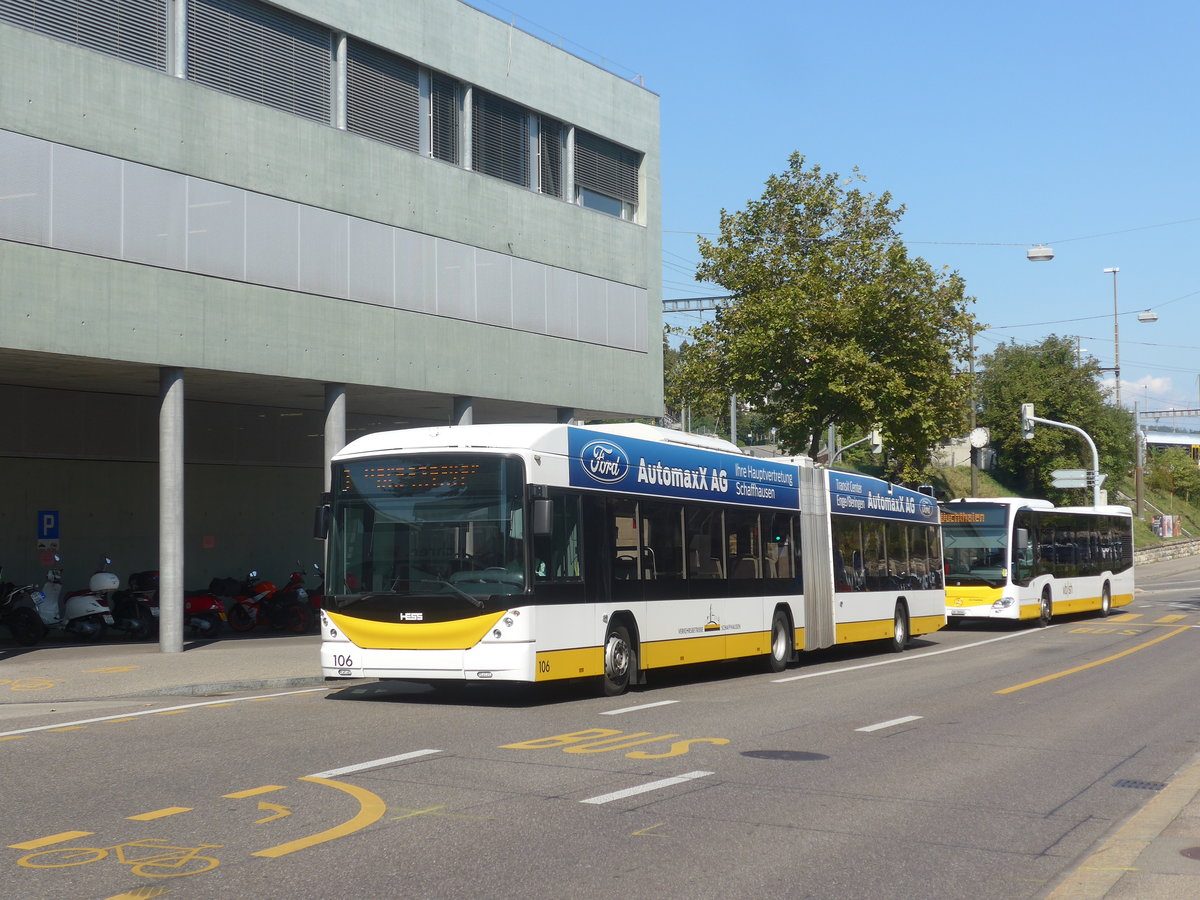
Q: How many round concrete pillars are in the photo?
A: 4